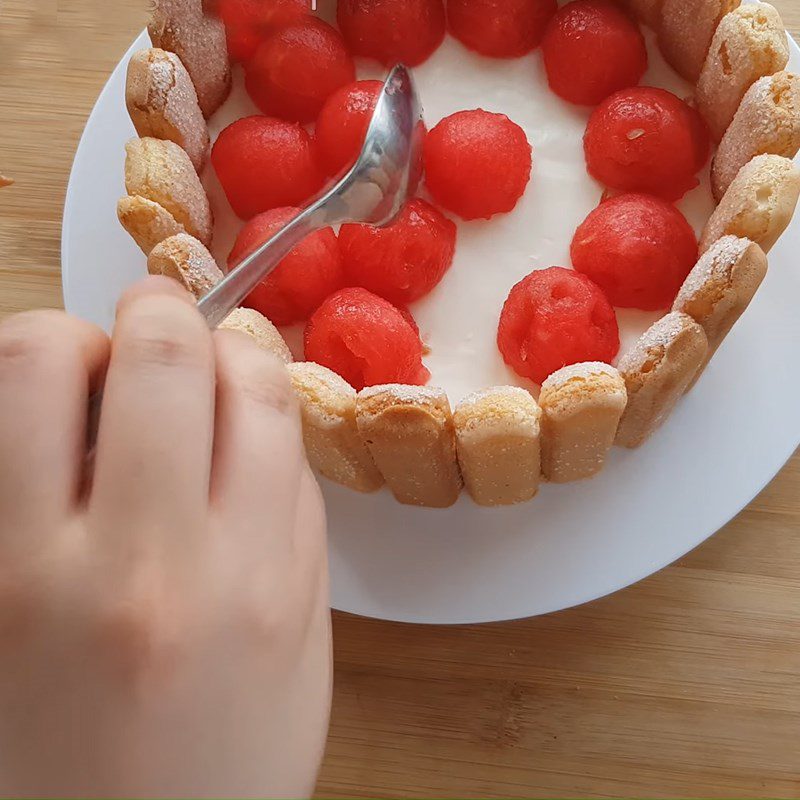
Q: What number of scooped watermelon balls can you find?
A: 14